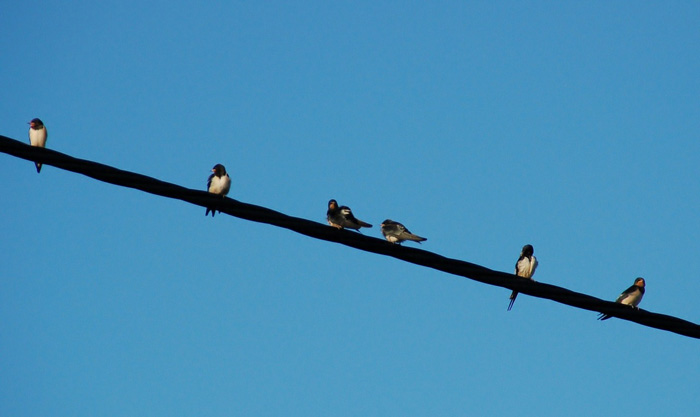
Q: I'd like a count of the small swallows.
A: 6